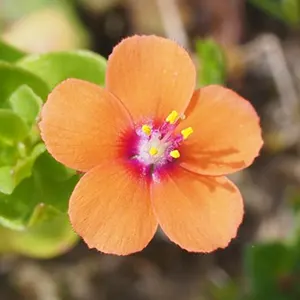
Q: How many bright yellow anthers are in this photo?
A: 5